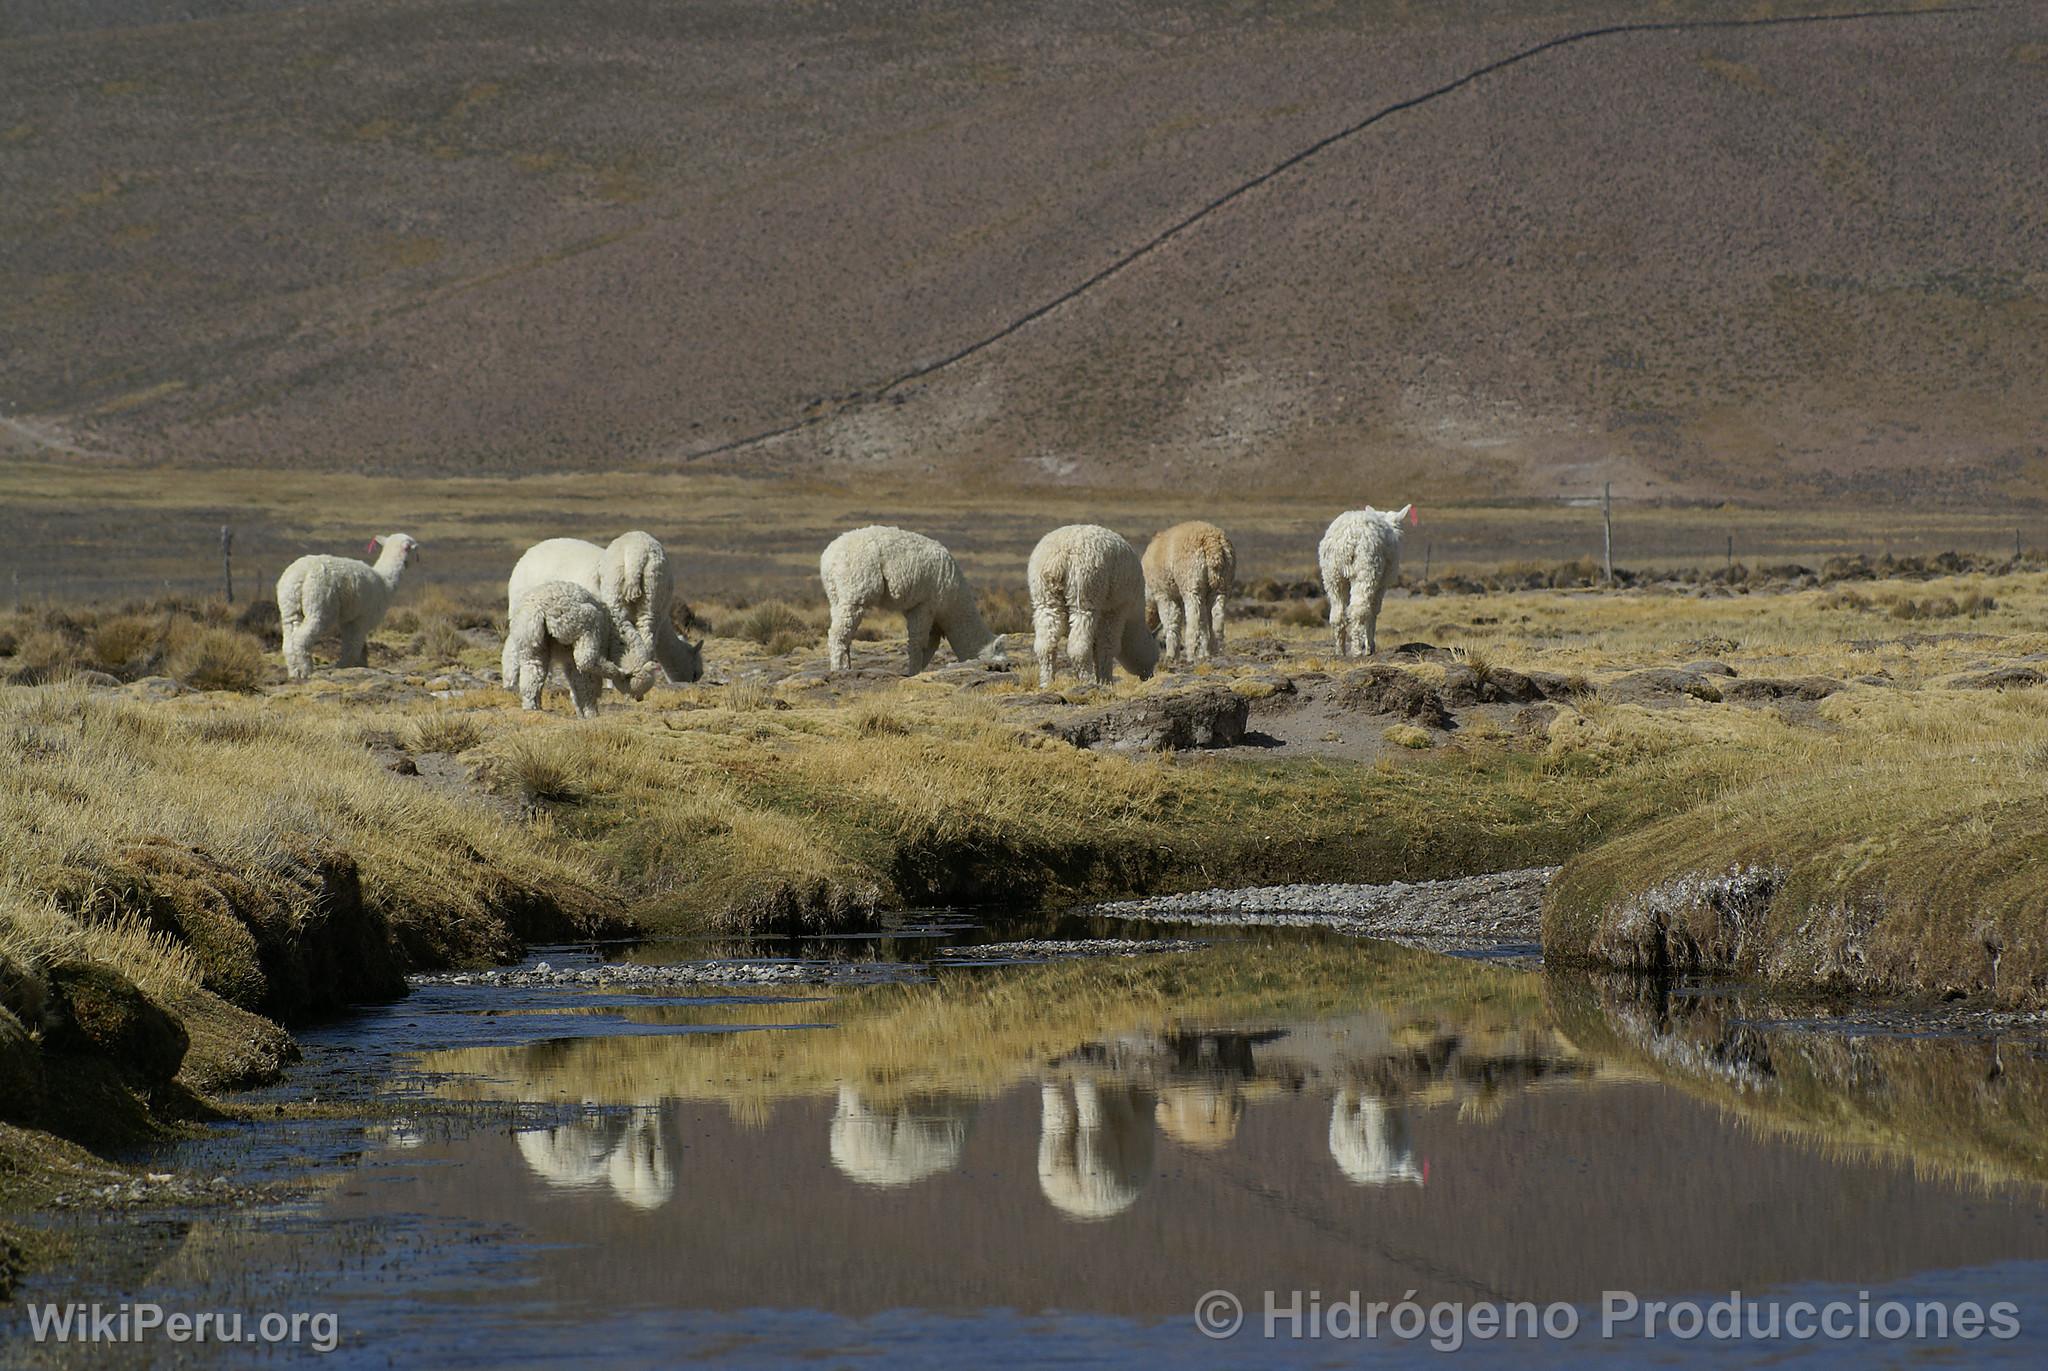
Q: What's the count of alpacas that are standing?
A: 8